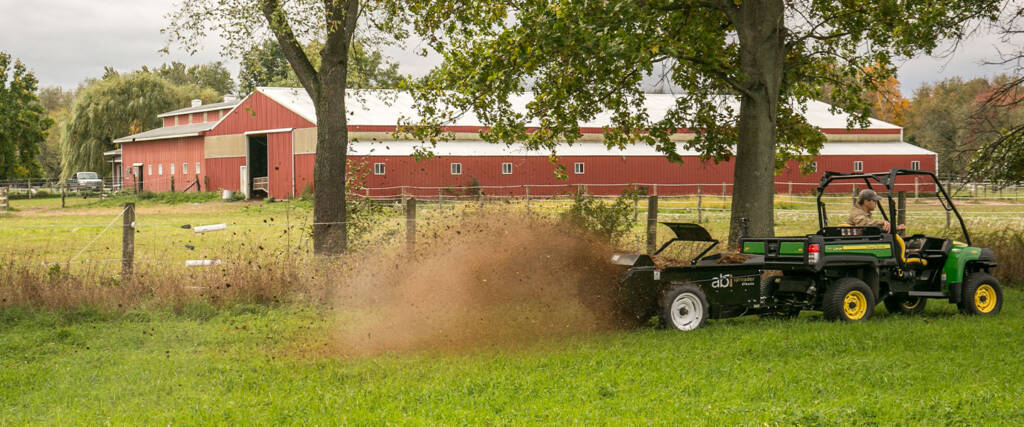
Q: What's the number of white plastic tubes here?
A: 2